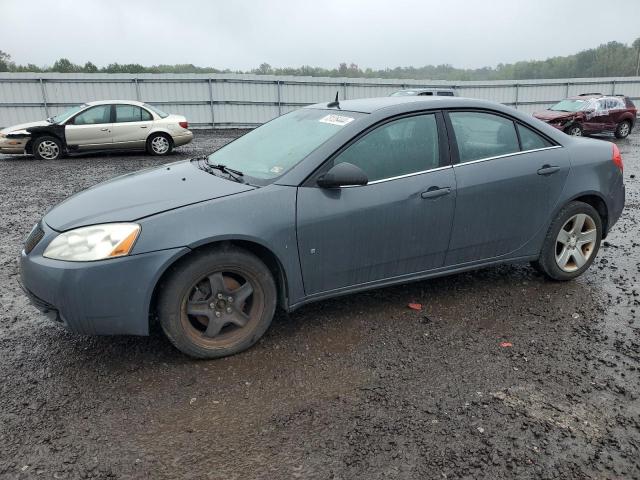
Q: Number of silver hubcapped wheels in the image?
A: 5